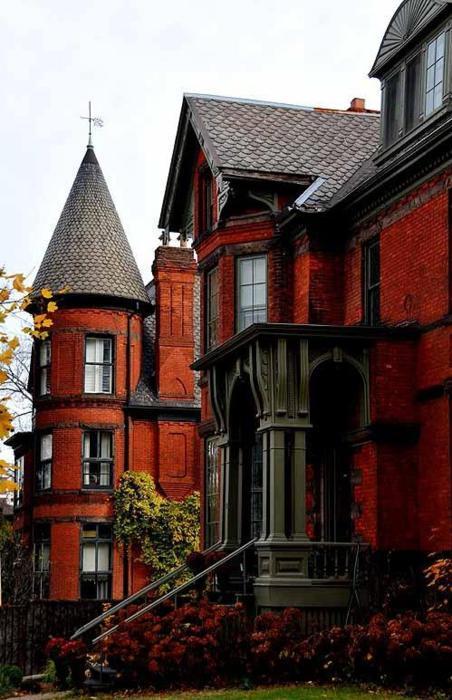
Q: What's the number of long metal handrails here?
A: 2